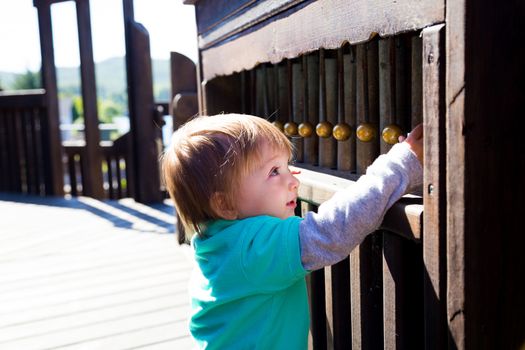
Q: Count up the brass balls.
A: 7